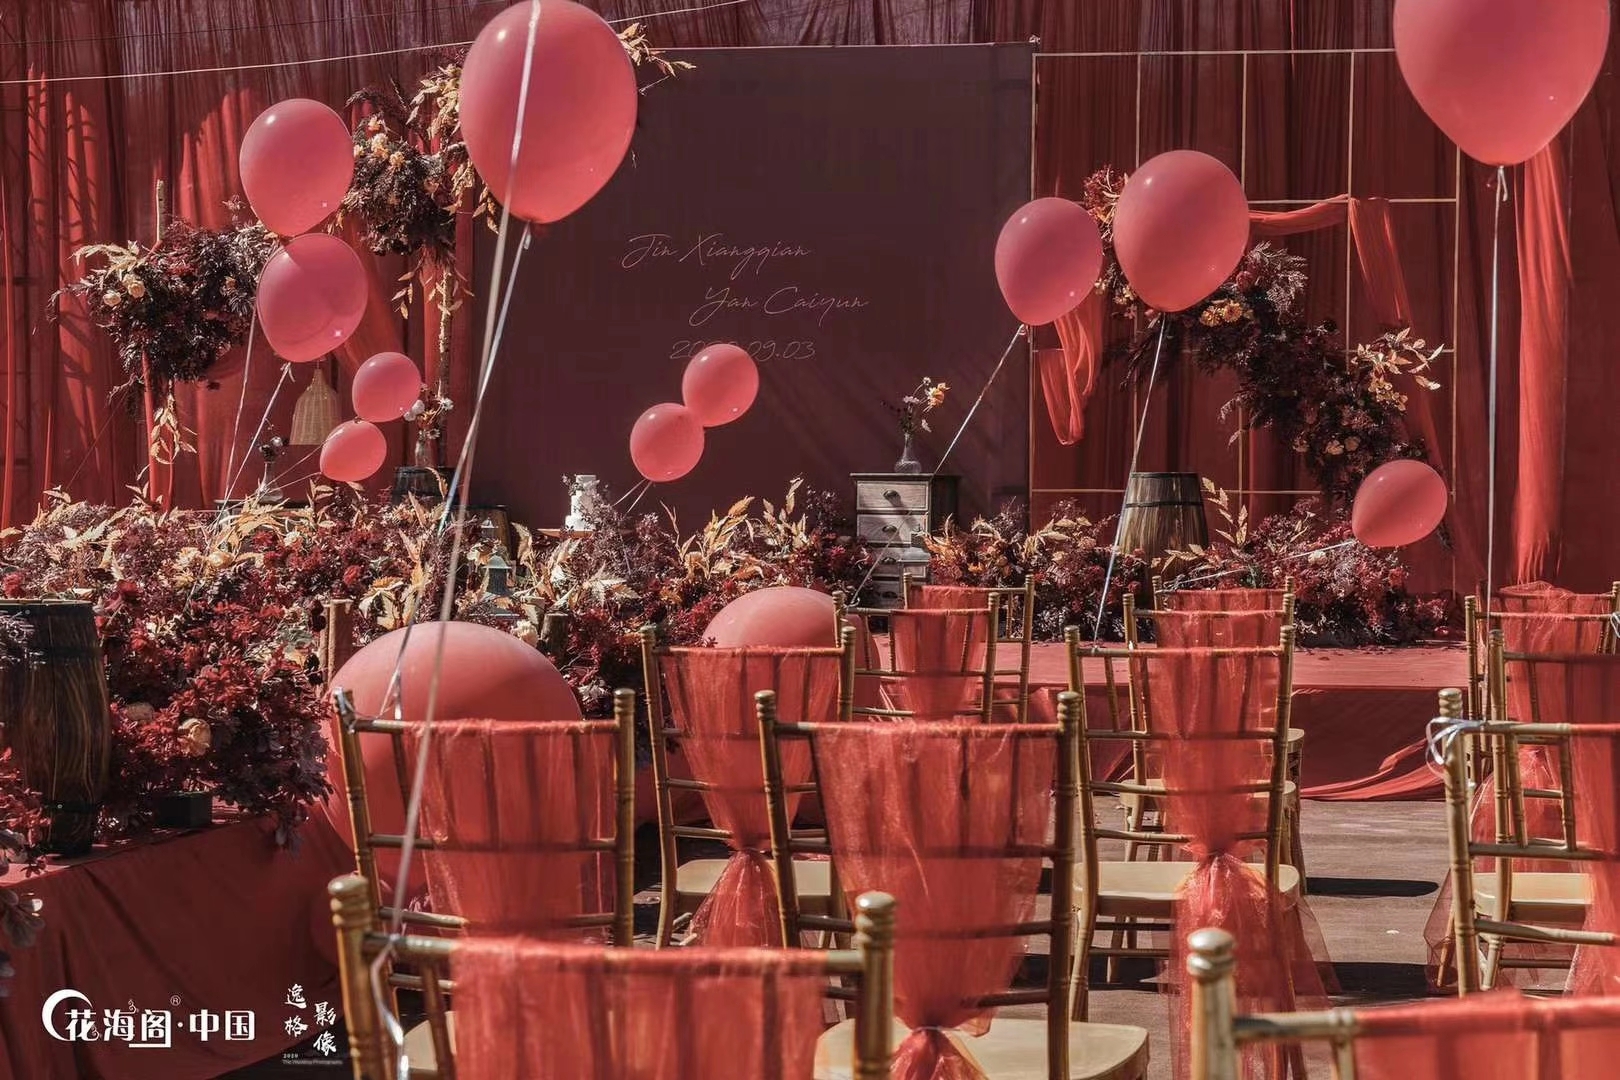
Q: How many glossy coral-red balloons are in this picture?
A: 13